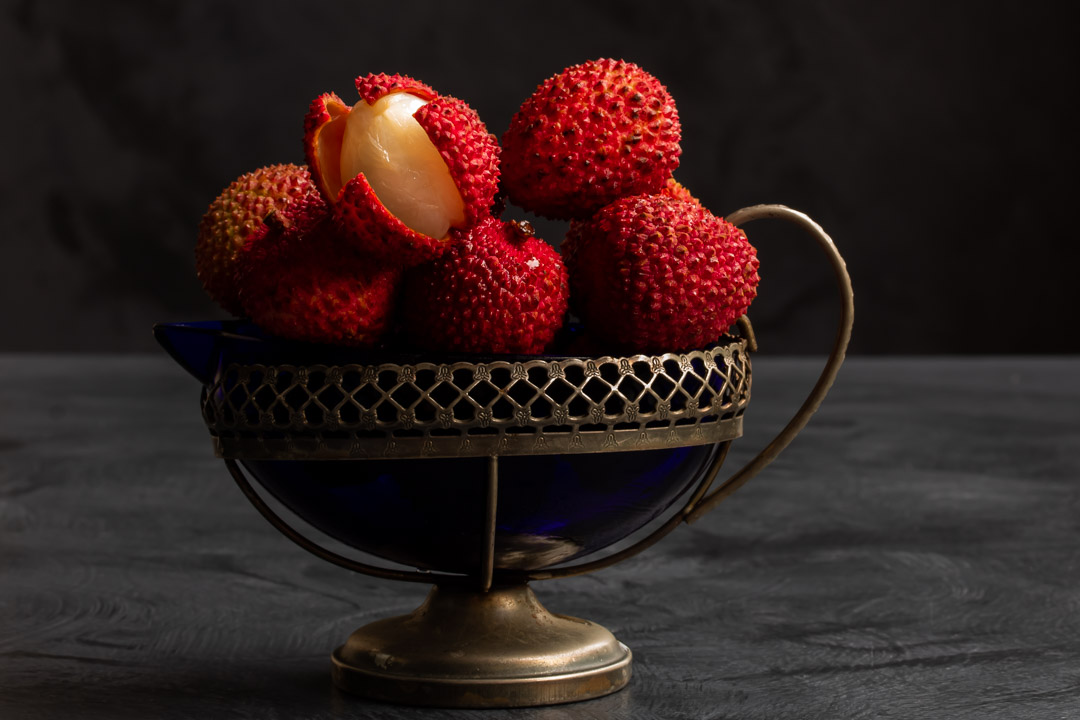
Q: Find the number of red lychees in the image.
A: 7